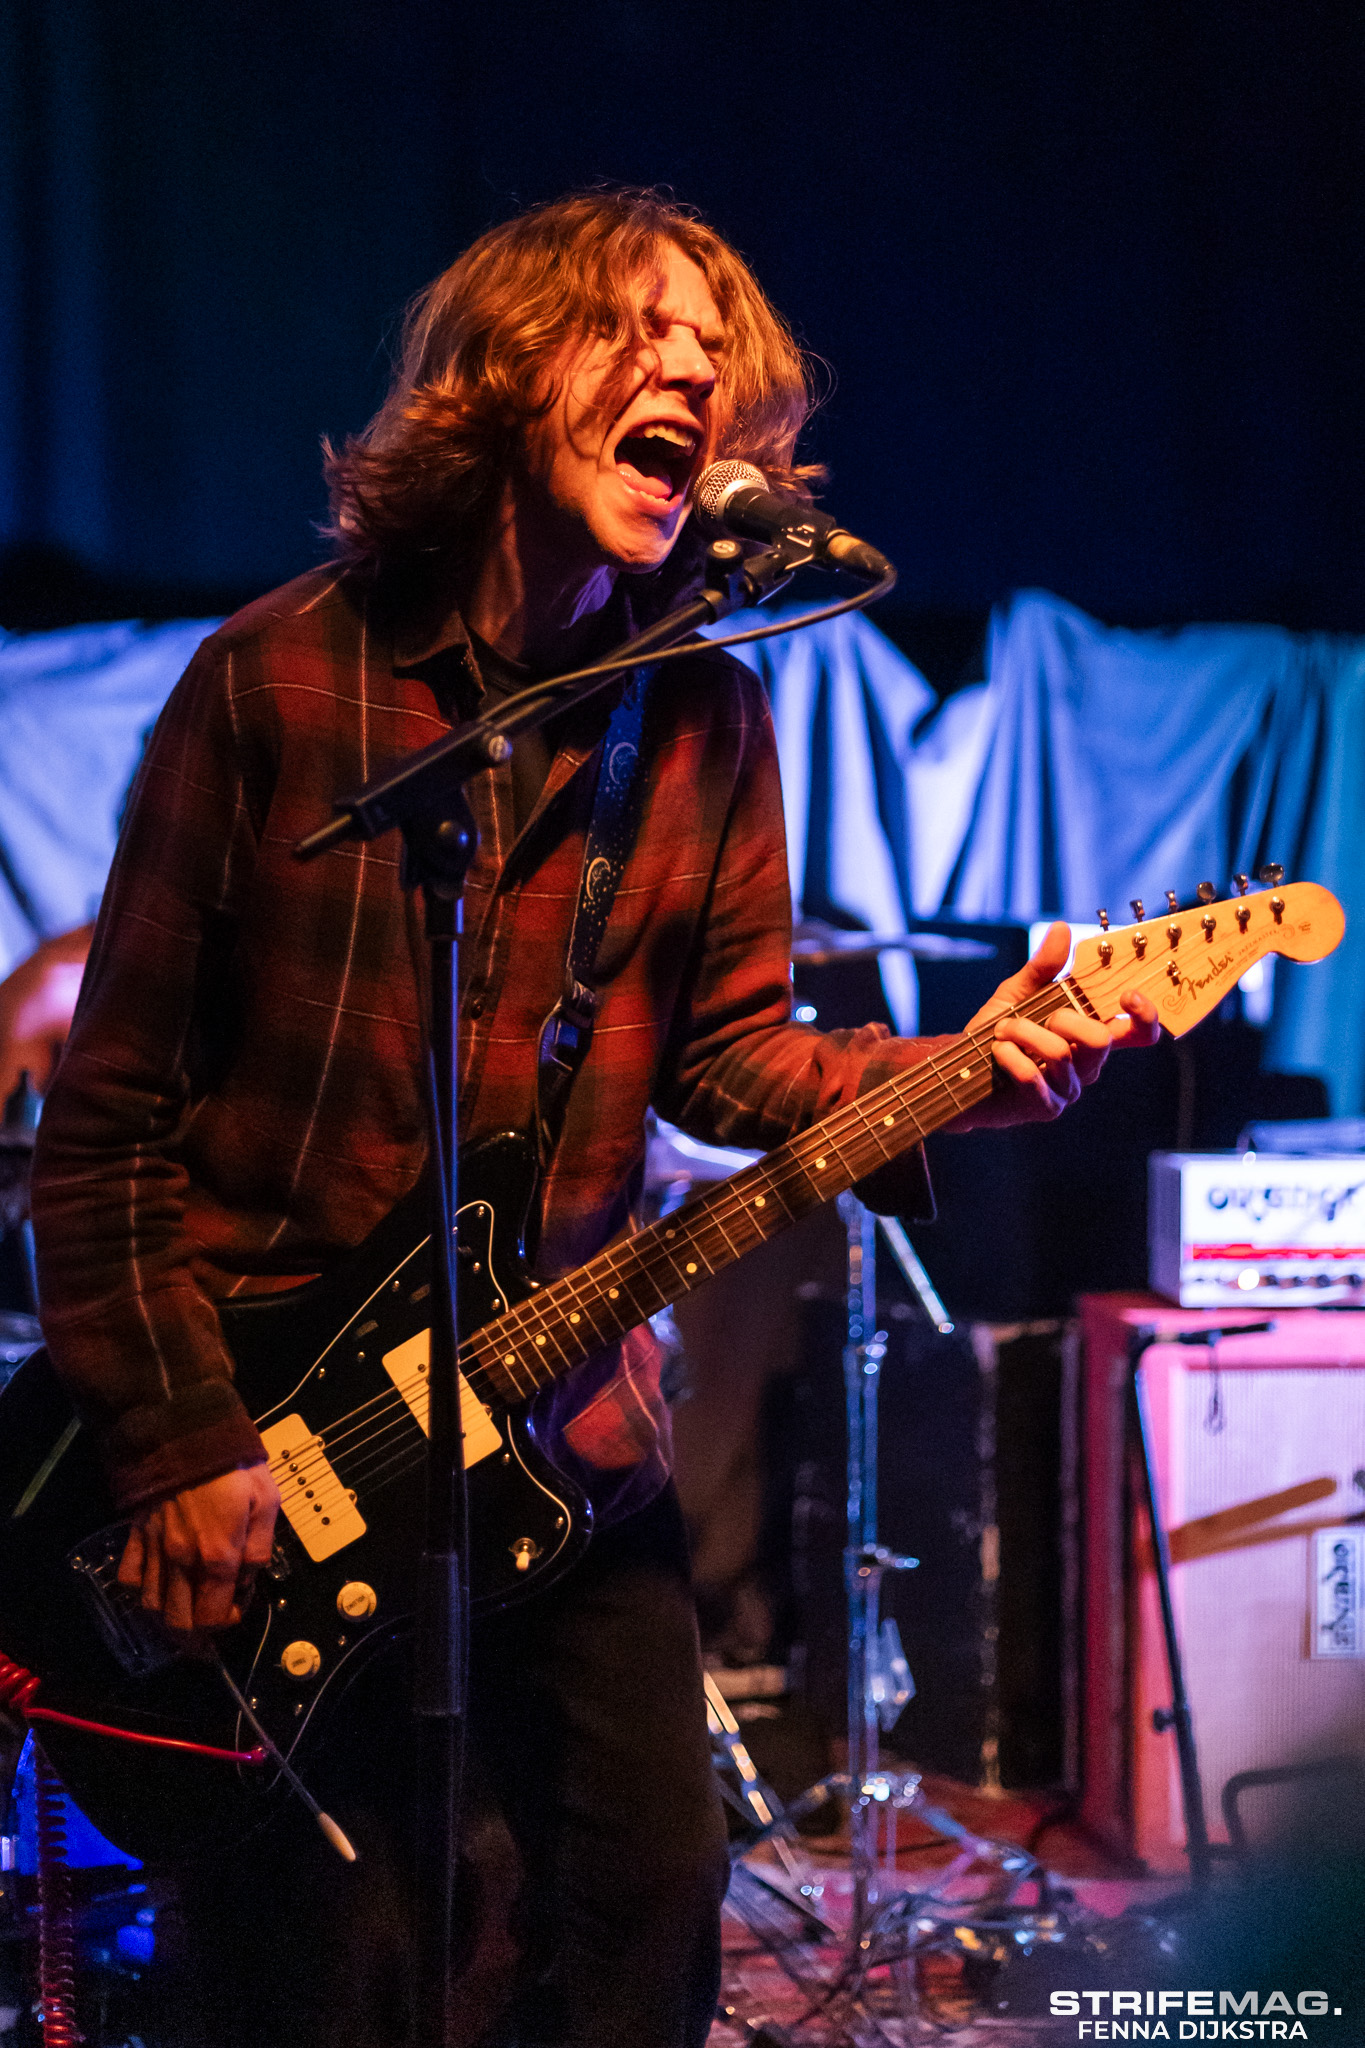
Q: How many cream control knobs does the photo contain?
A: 2